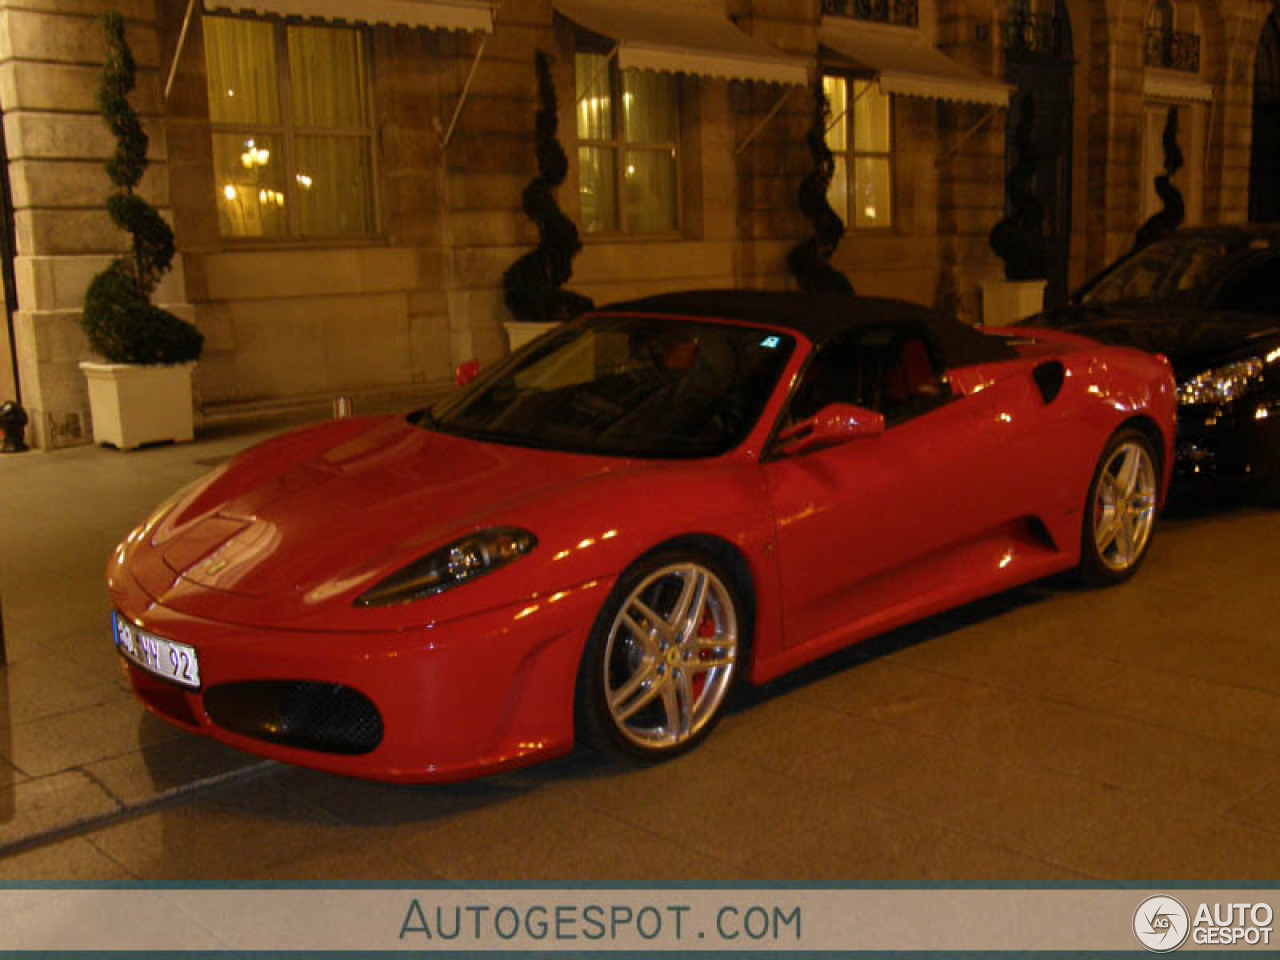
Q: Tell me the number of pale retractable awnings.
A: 4